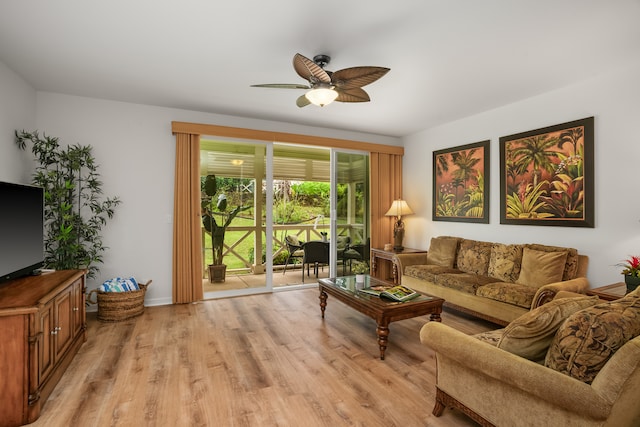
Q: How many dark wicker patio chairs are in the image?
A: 4